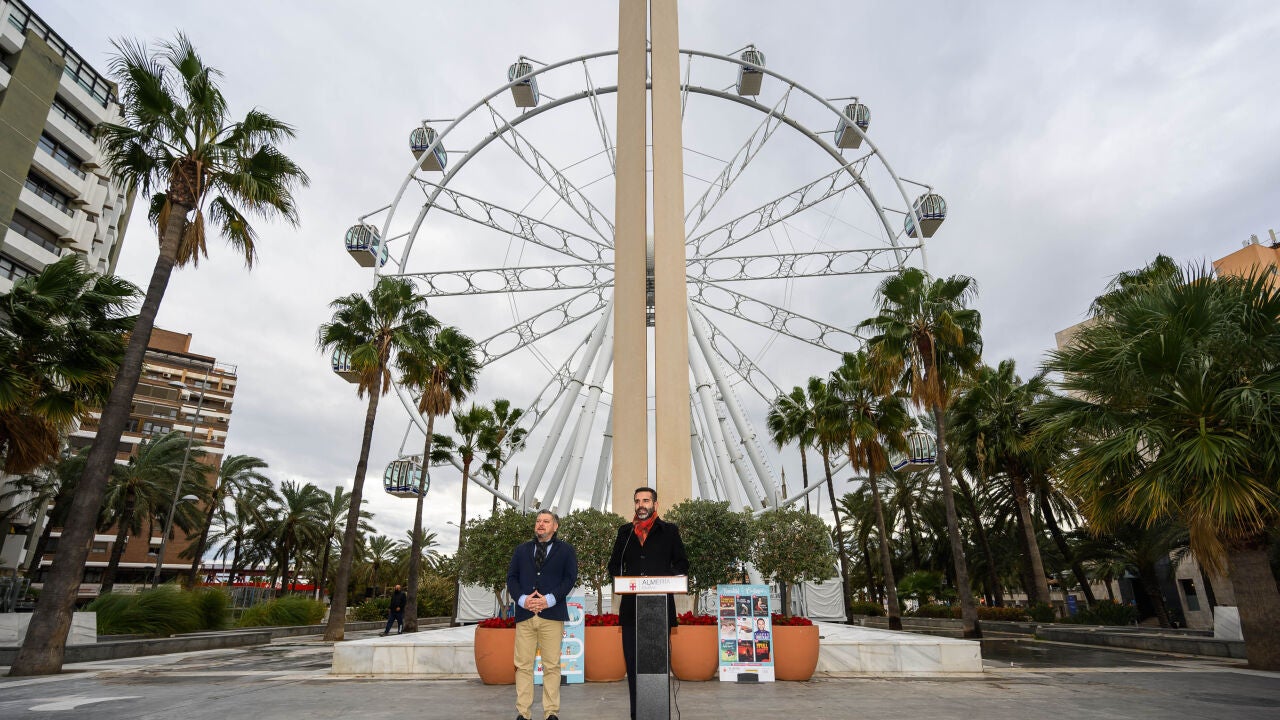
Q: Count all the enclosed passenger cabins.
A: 9